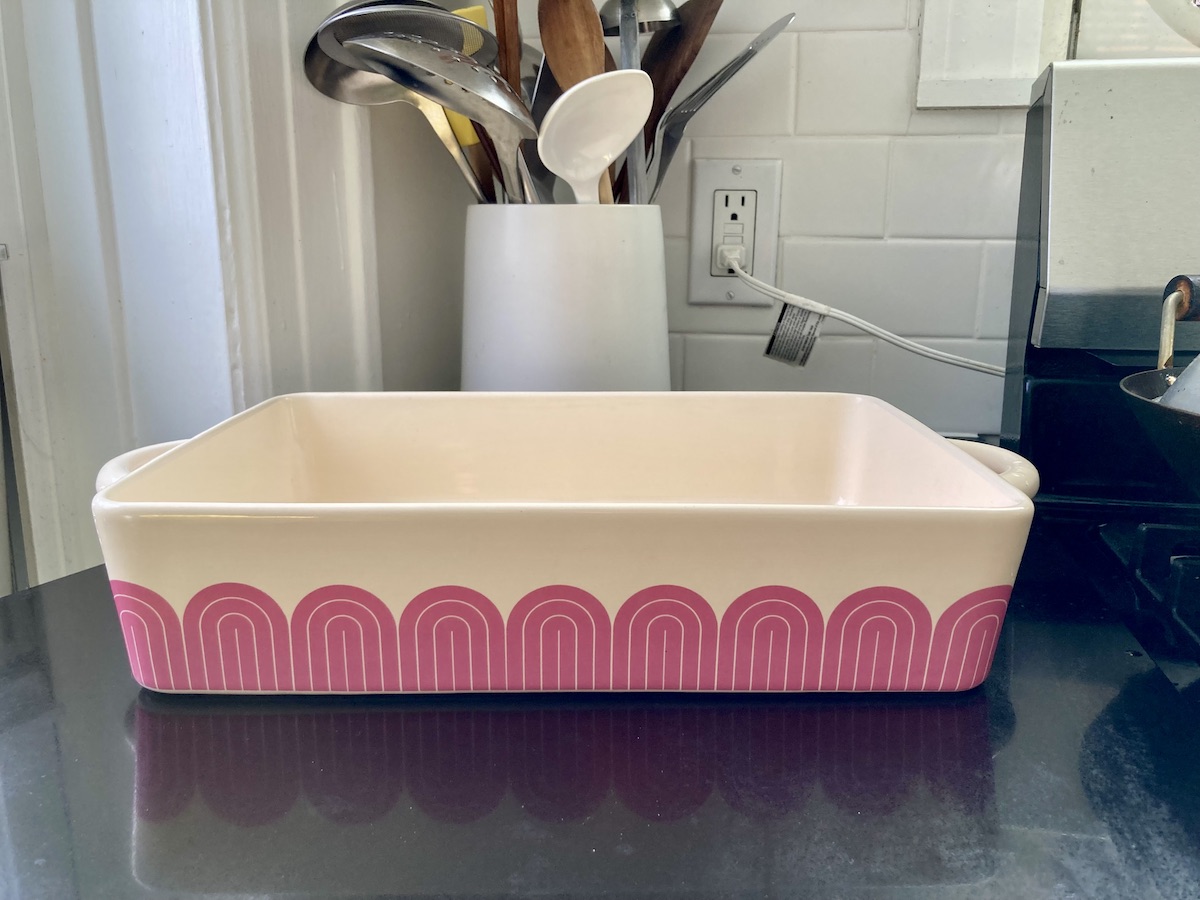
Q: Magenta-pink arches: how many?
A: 9